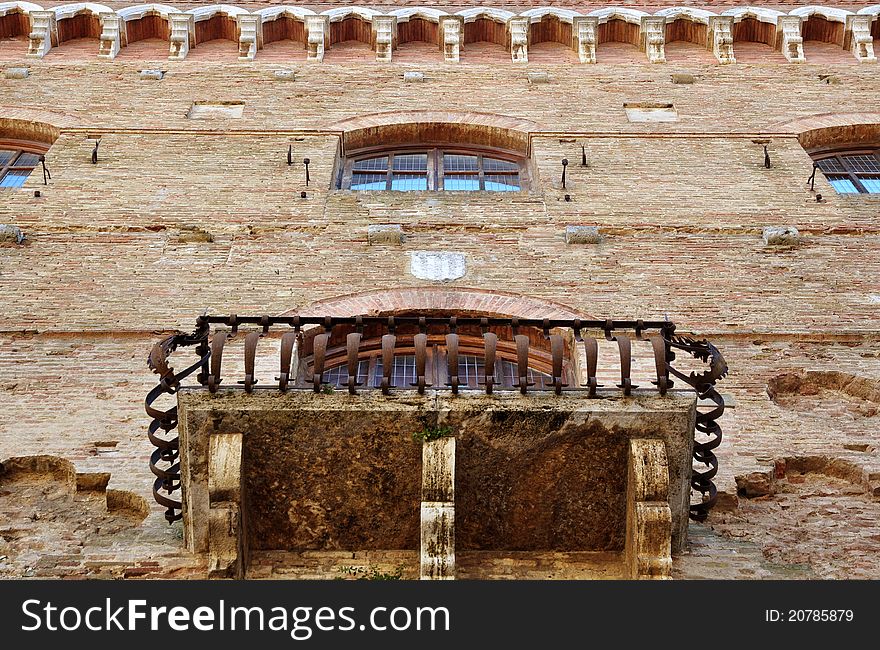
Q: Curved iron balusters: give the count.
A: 14